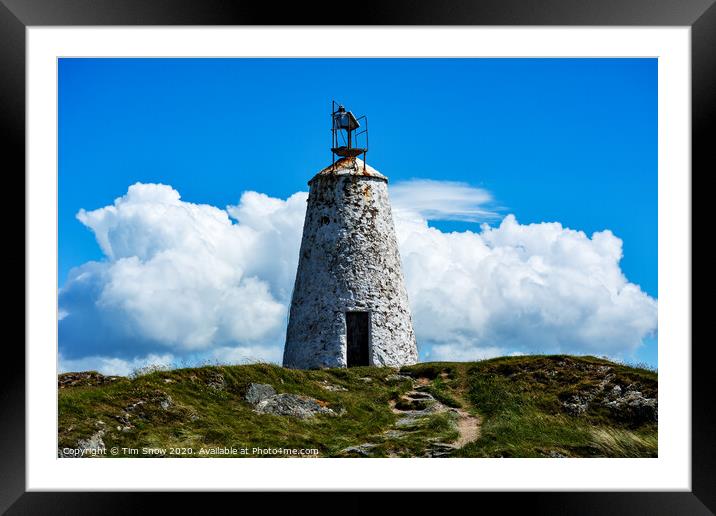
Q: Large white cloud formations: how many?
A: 2